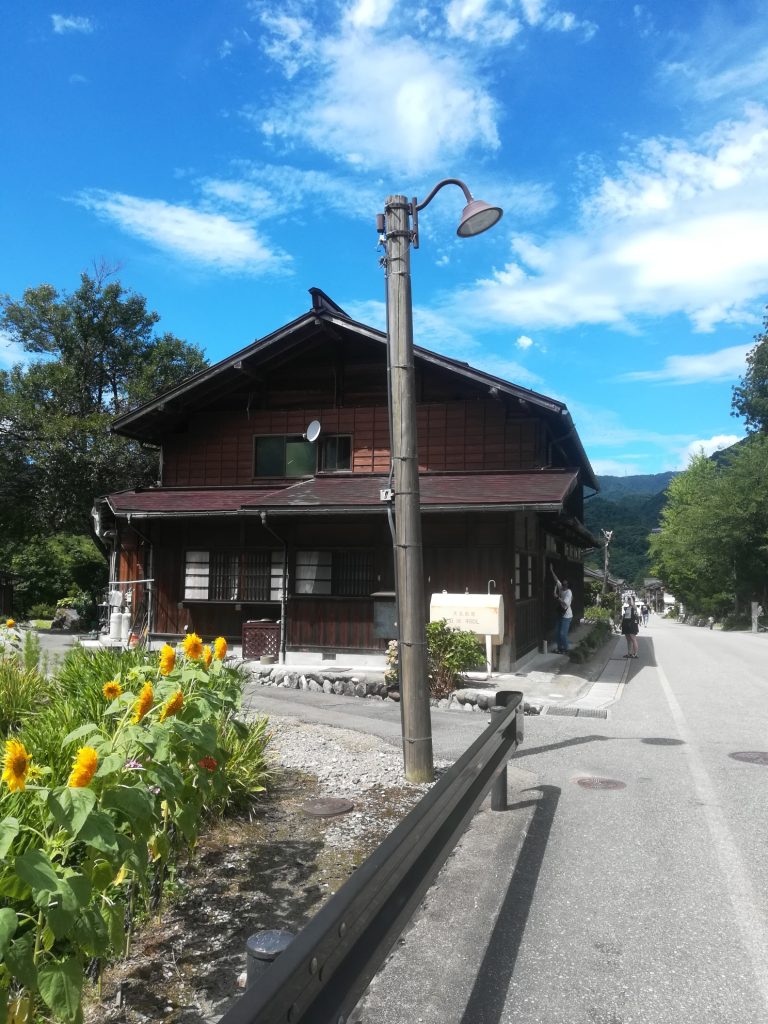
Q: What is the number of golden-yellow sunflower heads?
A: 10